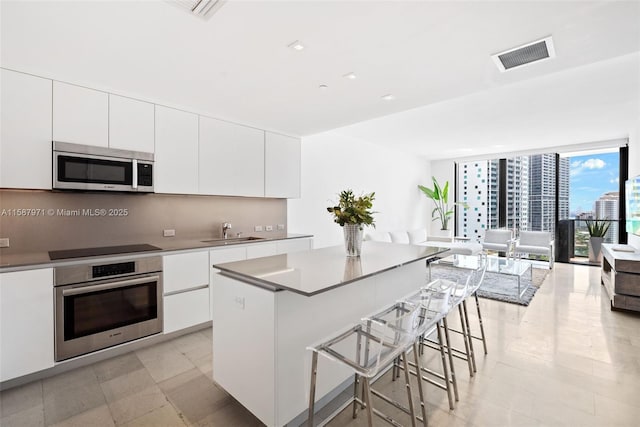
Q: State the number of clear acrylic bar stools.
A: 4